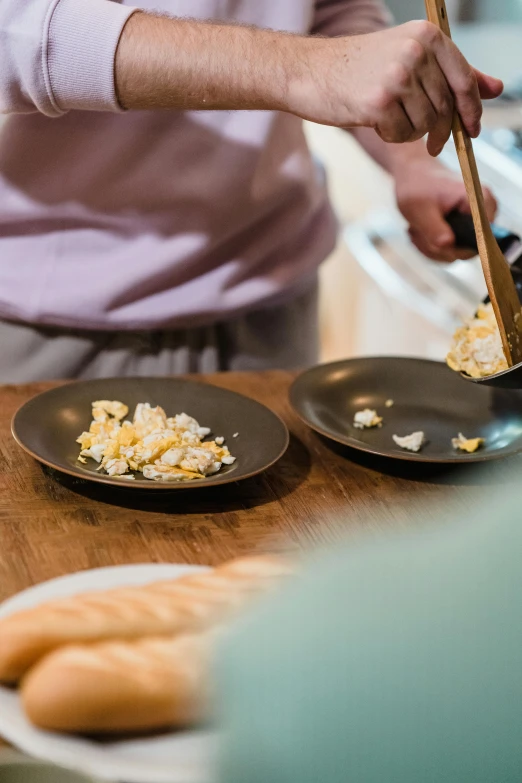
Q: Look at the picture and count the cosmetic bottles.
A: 0